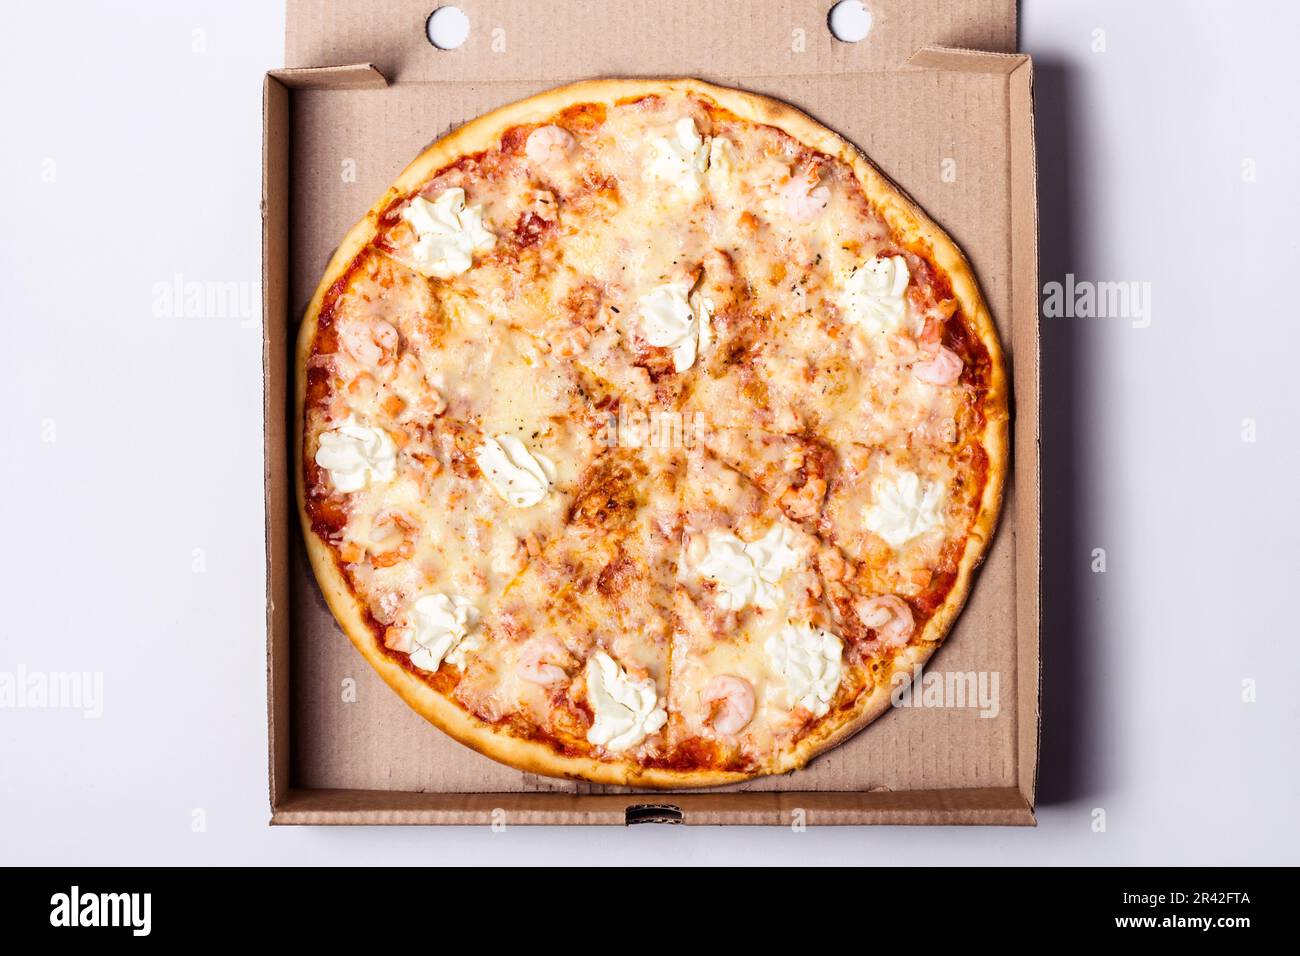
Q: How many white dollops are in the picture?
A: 11